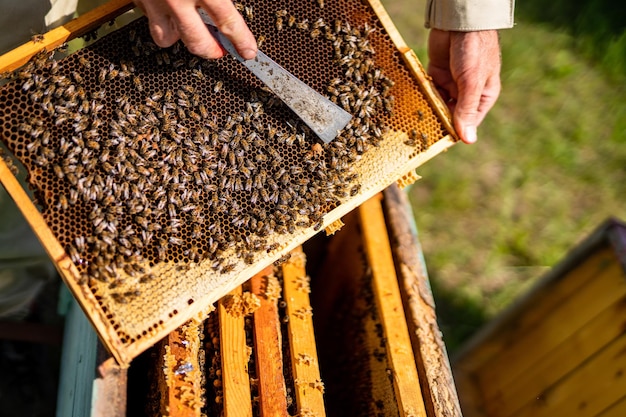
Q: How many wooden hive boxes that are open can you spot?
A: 1